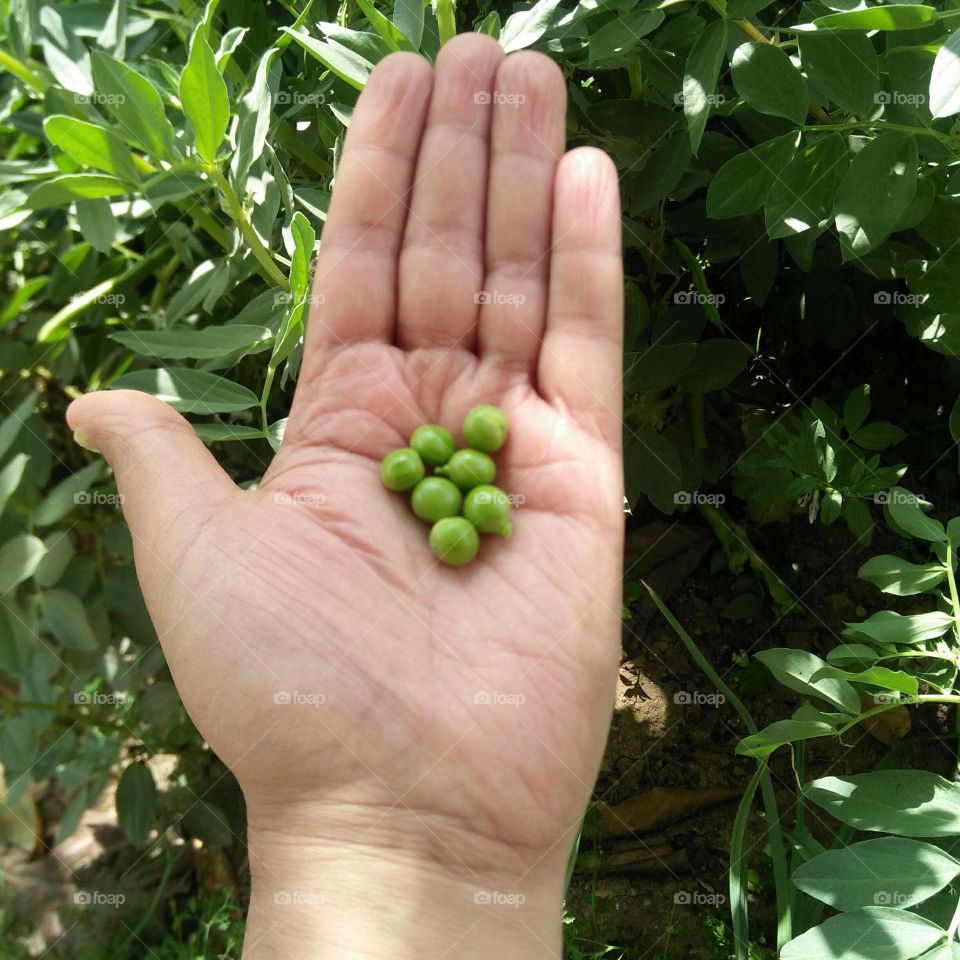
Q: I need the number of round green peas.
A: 7